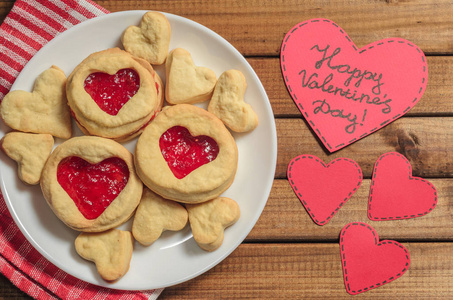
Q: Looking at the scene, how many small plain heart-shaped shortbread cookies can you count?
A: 8